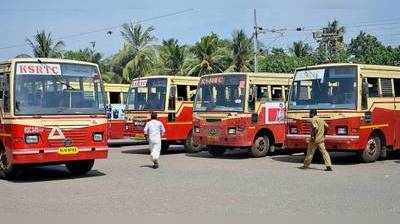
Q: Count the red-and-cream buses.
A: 5